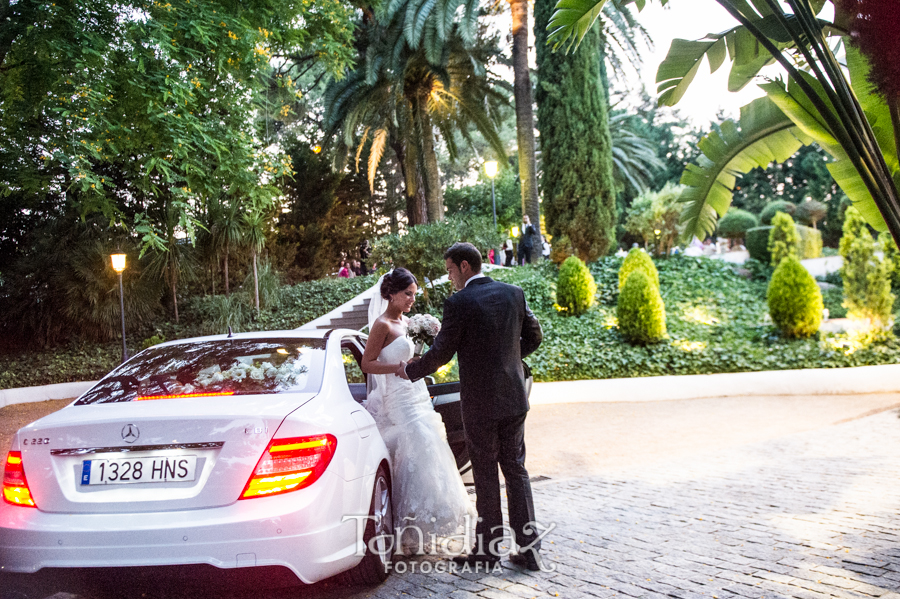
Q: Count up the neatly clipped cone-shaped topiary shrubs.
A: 4